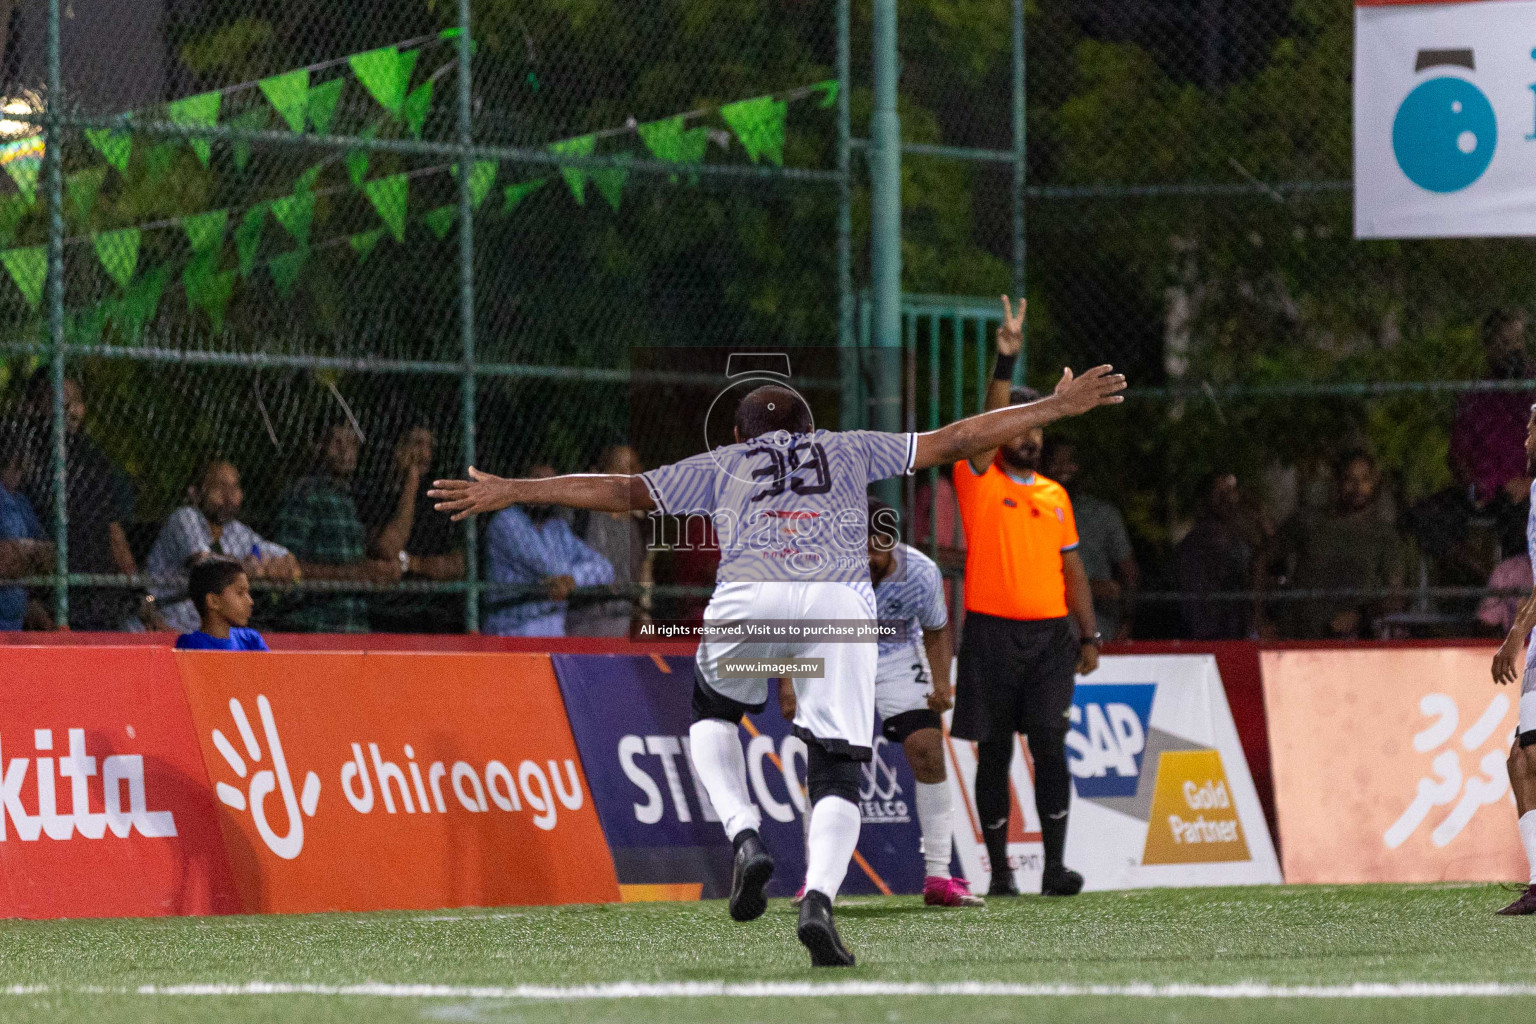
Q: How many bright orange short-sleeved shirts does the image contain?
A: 1